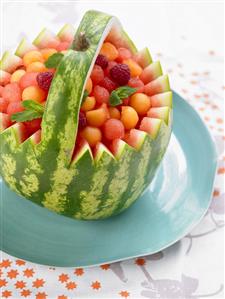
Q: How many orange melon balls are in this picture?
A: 14